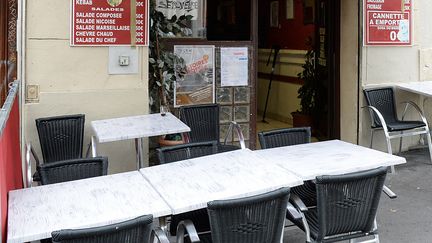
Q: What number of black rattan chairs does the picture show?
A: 9